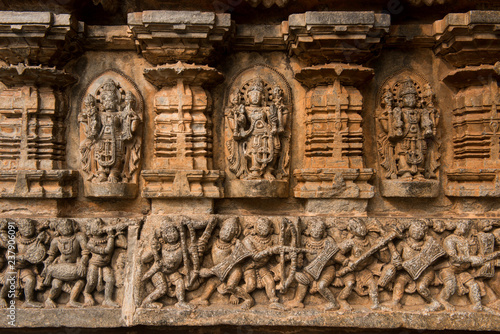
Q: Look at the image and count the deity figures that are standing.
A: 3